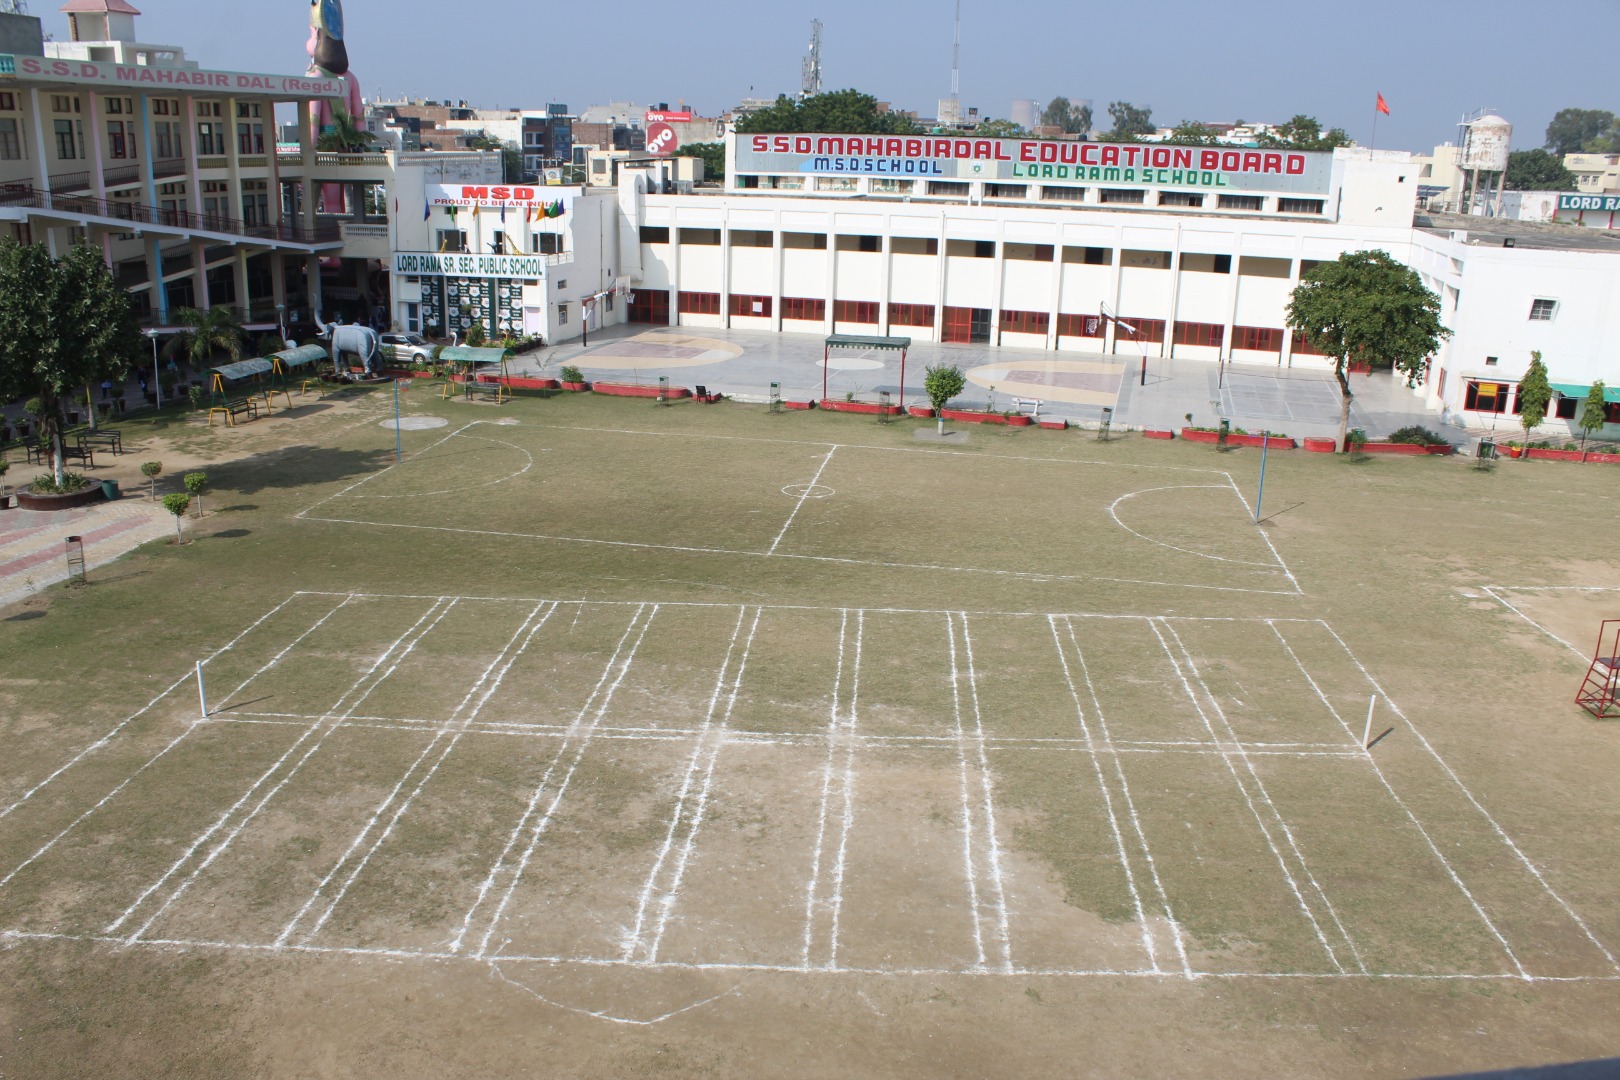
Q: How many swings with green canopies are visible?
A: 3